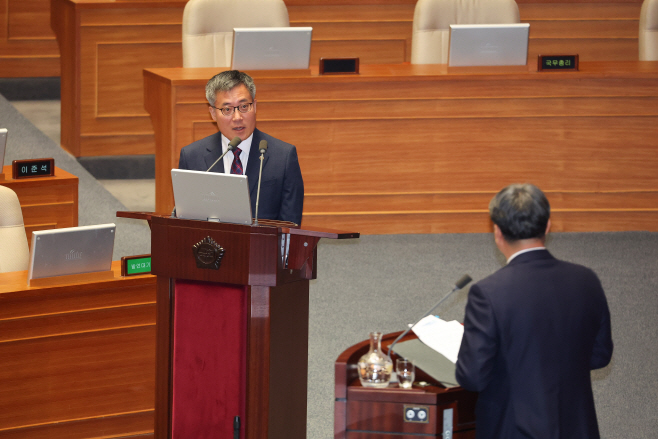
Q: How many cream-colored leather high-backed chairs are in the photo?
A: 4